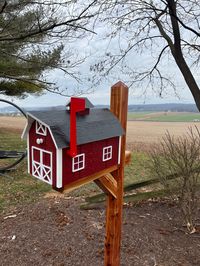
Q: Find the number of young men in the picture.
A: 0